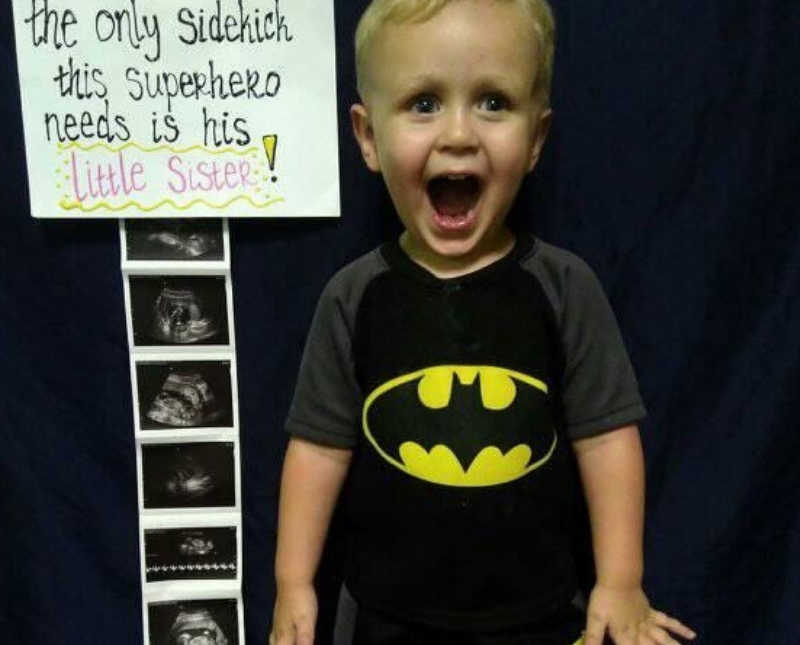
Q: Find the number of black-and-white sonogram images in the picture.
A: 6